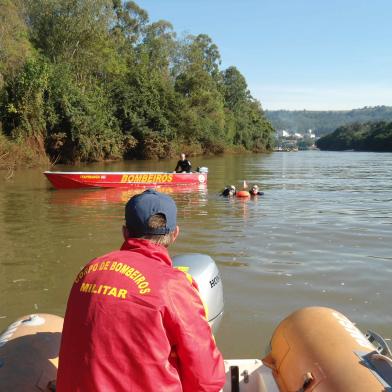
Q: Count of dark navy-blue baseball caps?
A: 1